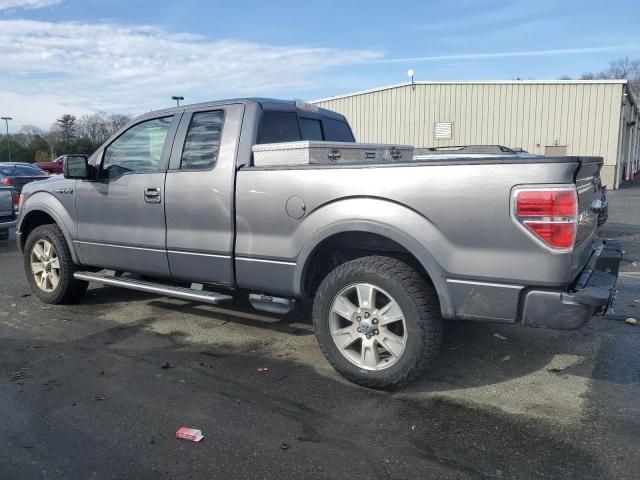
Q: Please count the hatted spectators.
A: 0